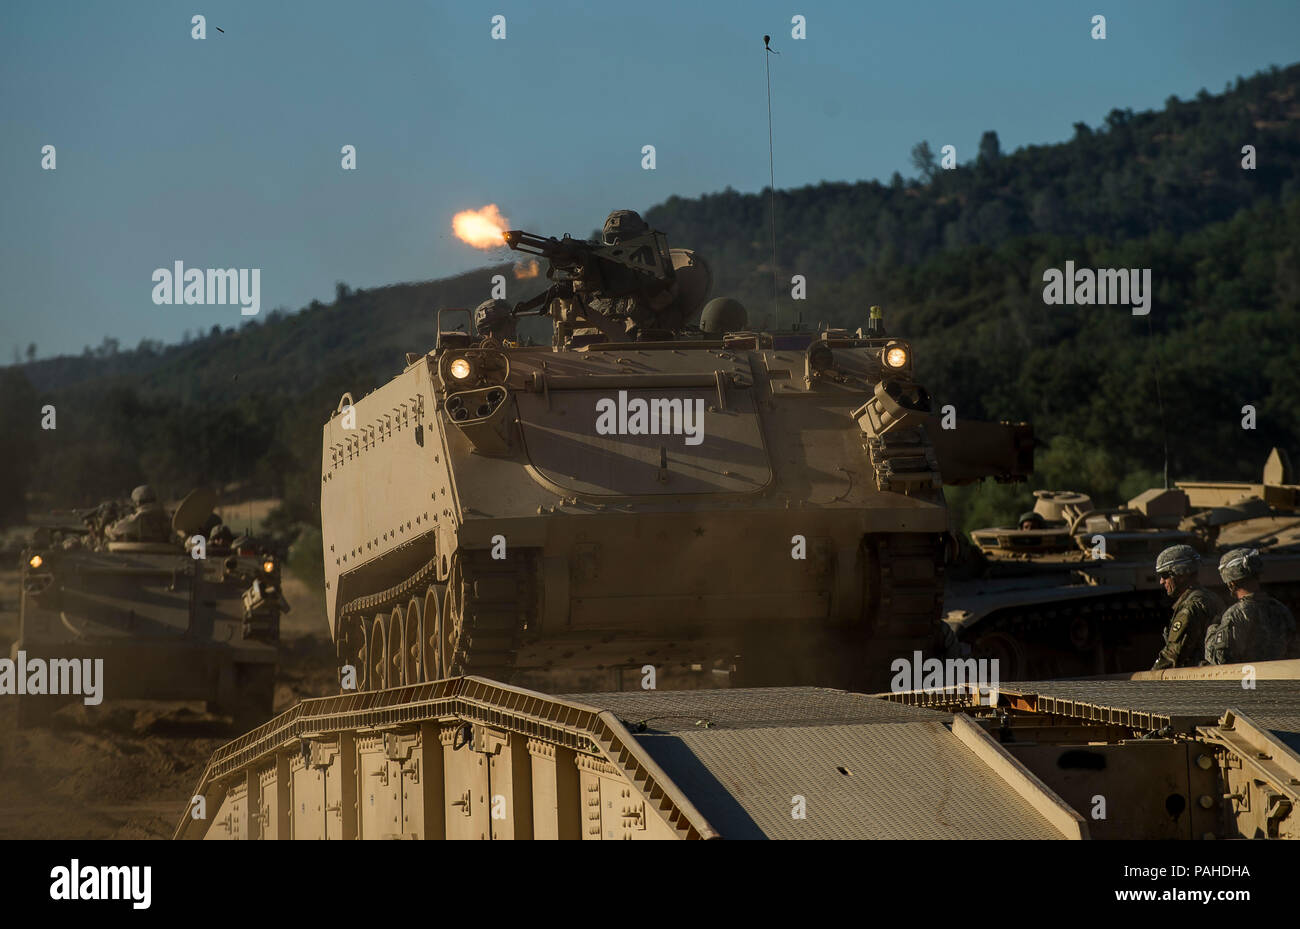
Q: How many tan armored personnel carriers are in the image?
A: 2